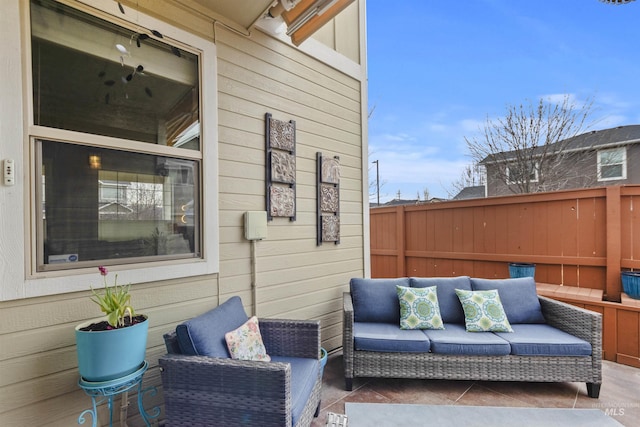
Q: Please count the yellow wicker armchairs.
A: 0